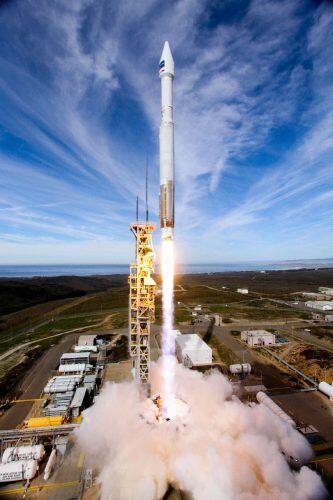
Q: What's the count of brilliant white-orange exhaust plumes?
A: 1